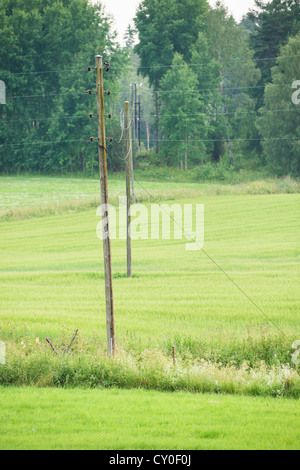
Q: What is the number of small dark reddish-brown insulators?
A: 8